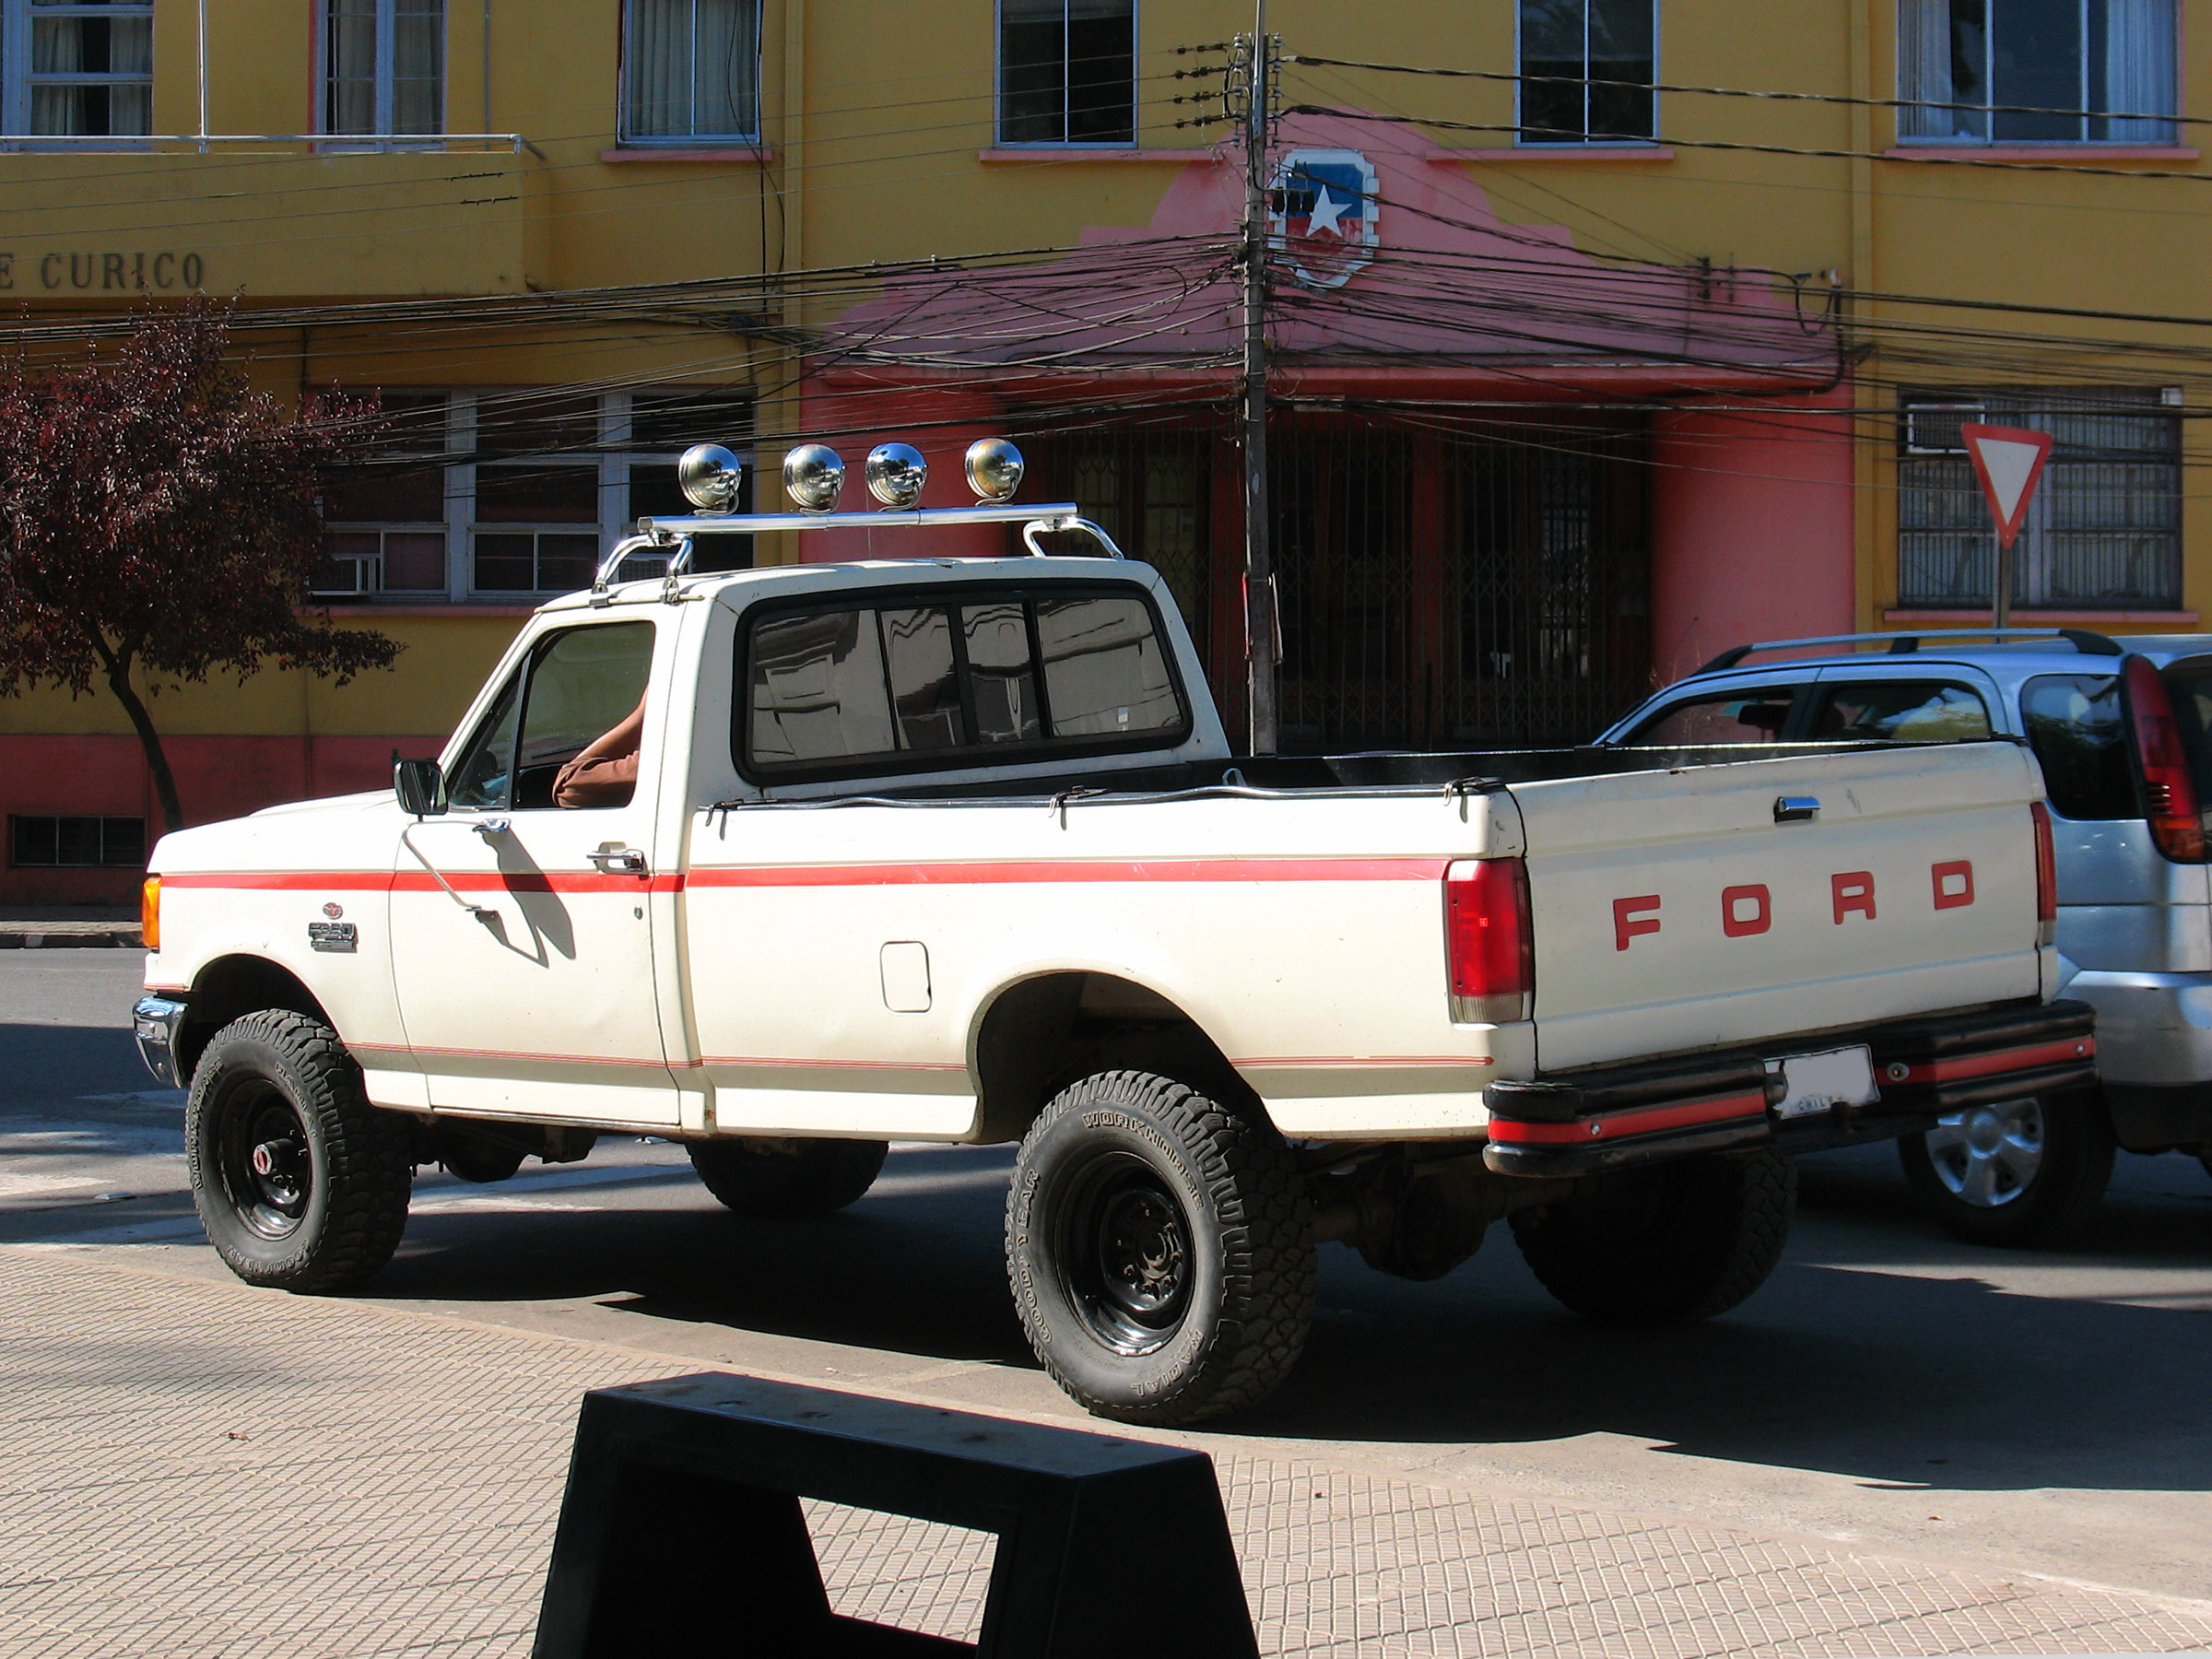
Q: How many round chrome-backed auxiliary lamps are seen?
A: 4